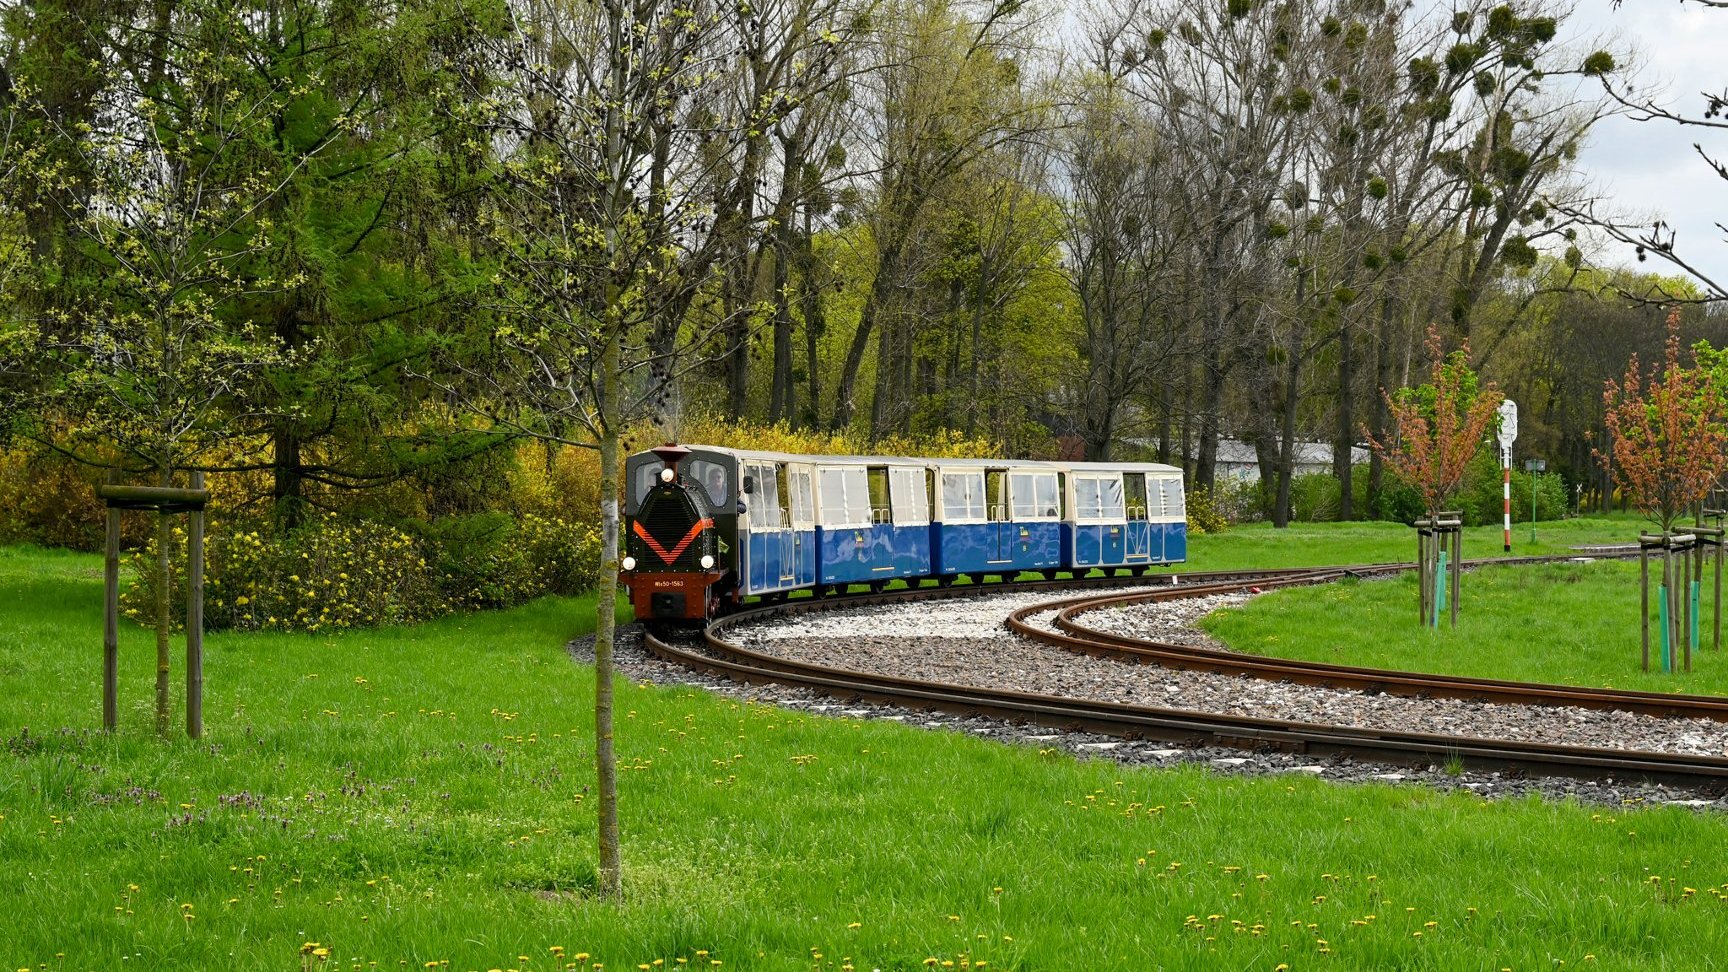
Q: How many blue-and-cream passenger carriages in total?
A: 4